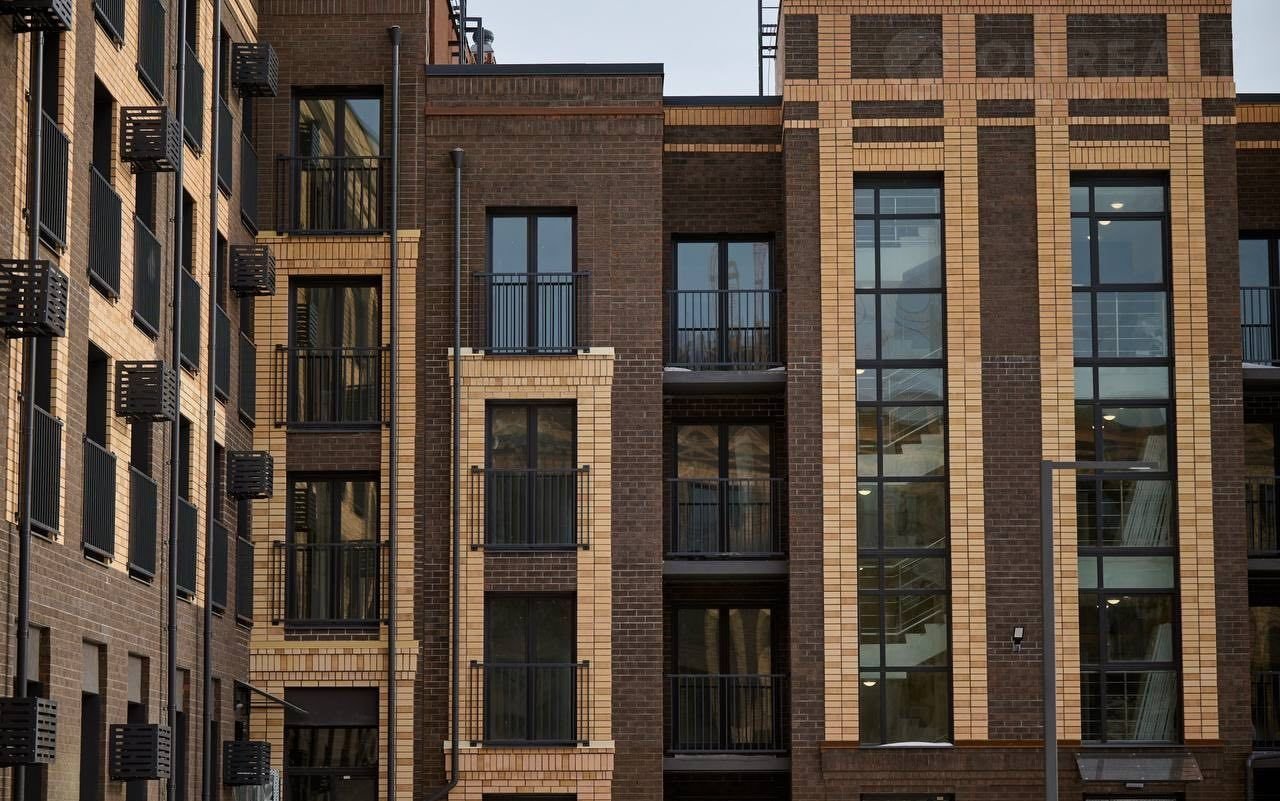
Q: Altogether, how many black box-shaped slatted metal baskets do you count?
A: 10